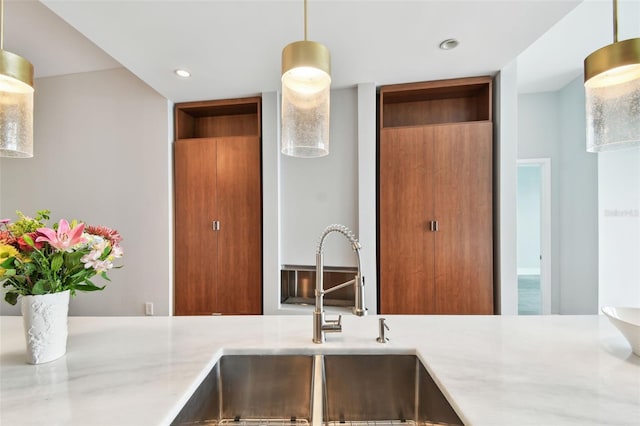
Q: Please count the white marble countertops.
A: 1